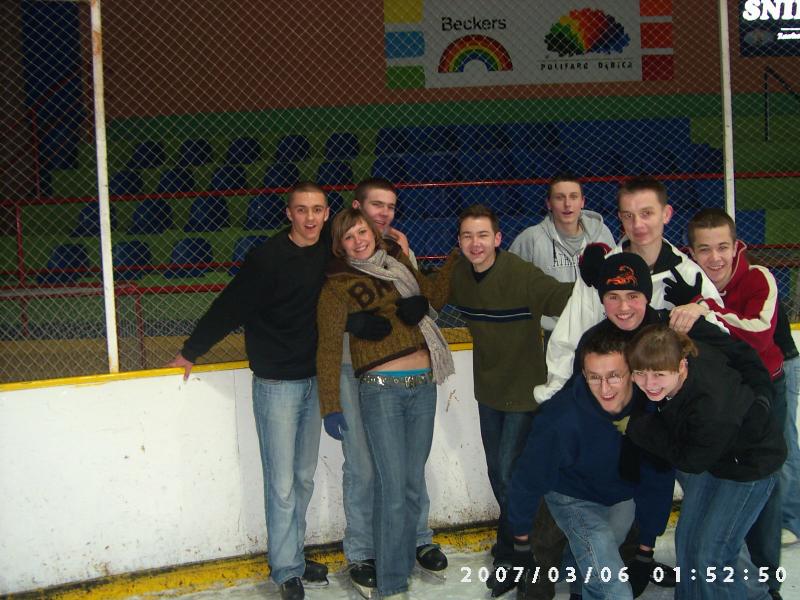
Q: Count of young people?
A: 10